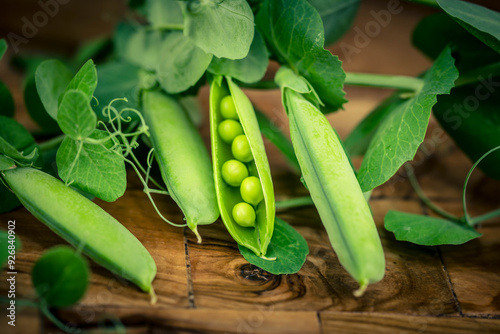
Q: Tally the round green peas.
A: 6